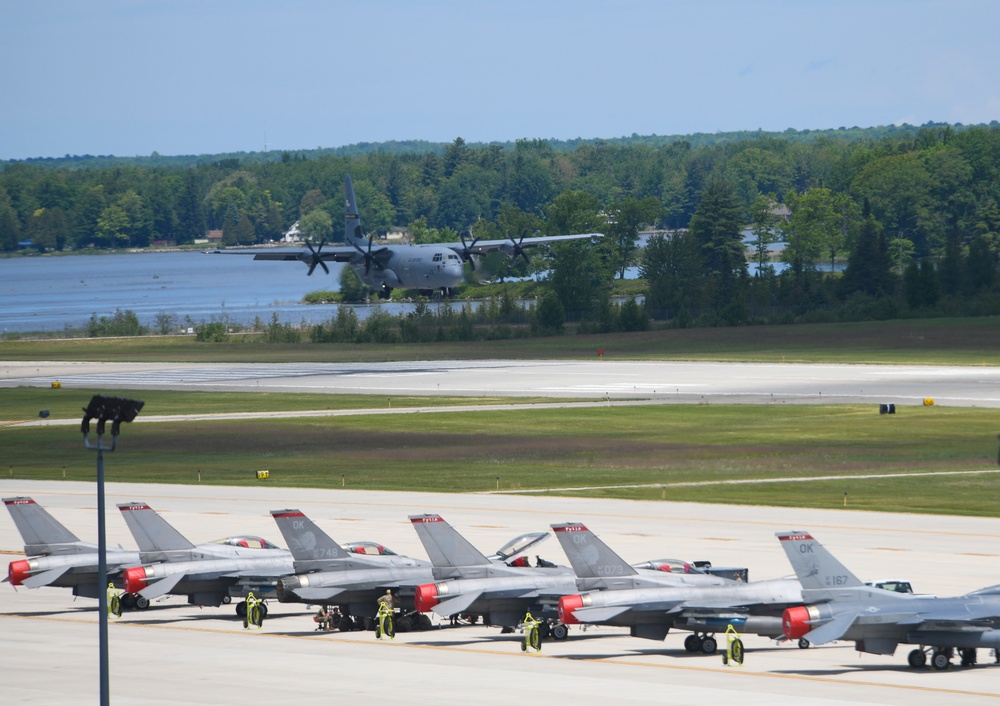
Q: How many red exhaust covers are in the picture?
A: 5